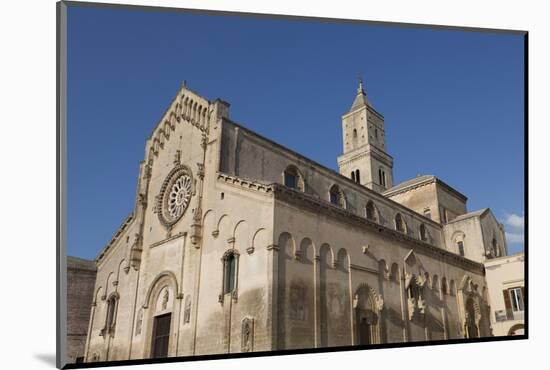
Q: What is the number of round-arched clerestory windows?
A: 5